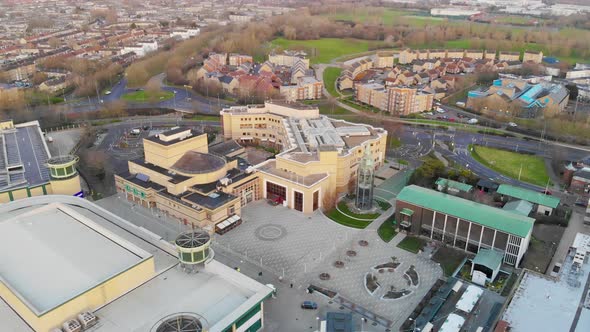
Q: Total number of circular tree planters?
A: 4